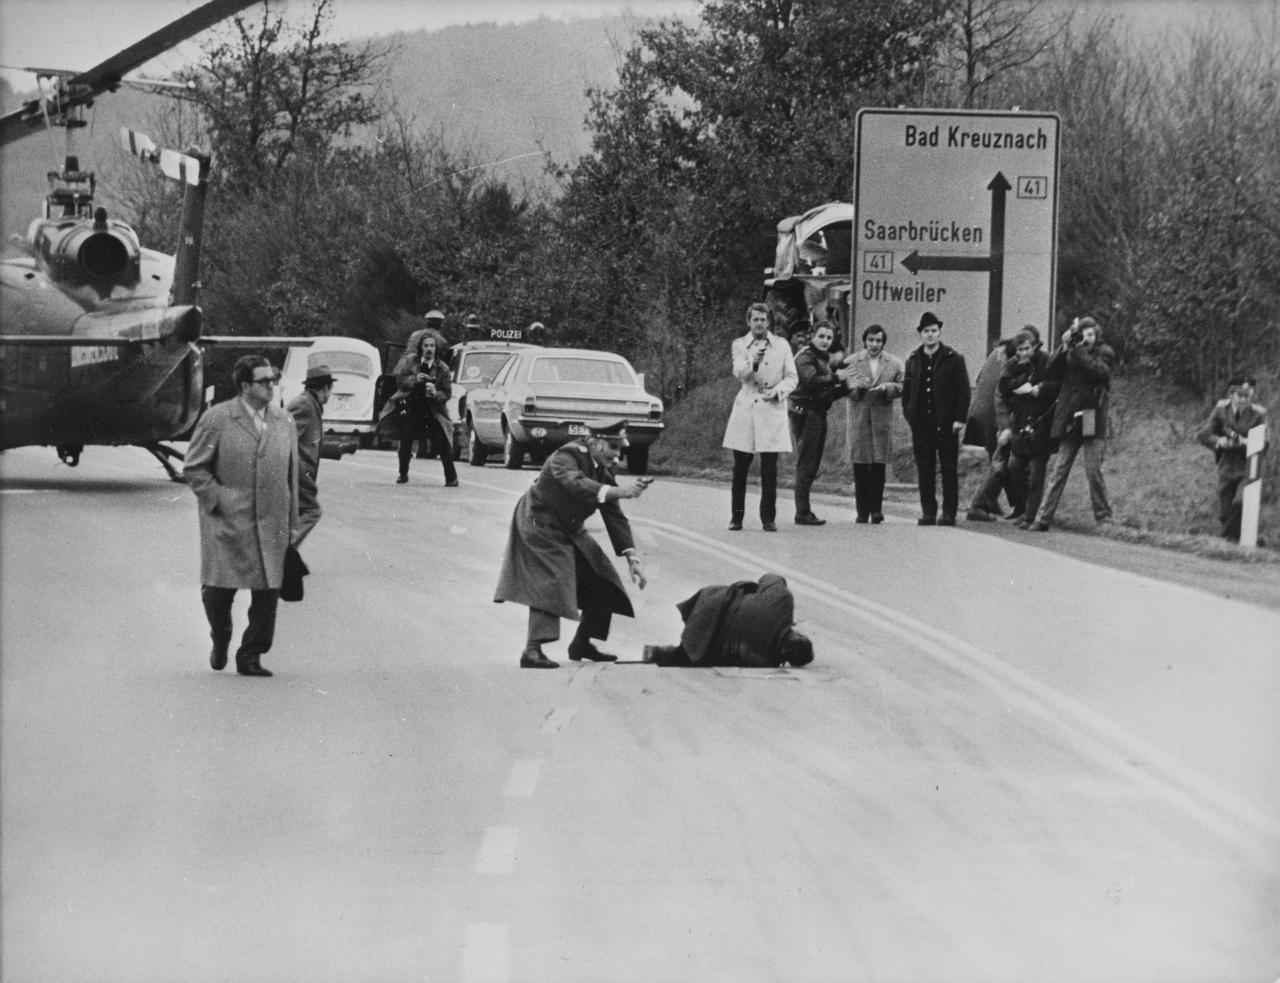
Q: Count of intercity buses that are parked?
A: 0